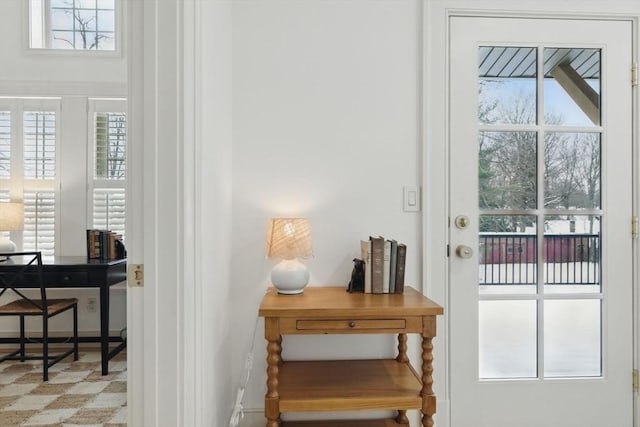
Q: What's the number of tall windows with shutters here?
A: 2